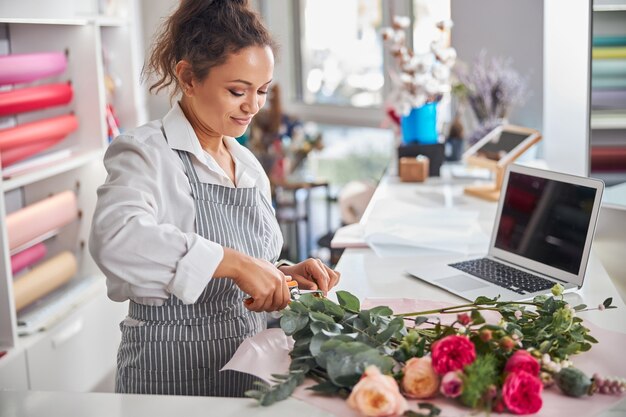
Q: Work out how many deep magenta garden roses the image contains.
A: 3